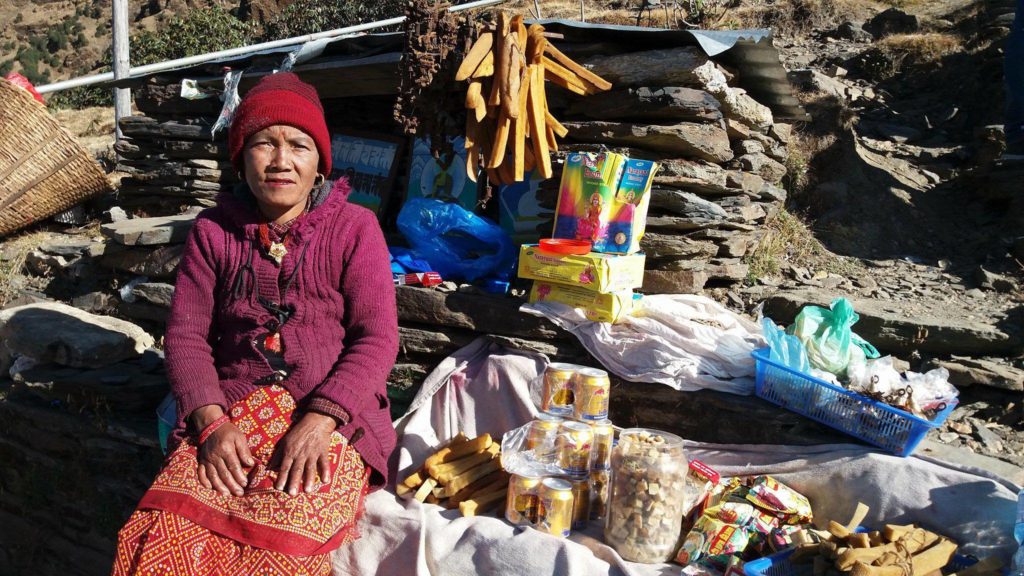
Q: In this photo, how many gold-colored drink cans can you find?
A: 9